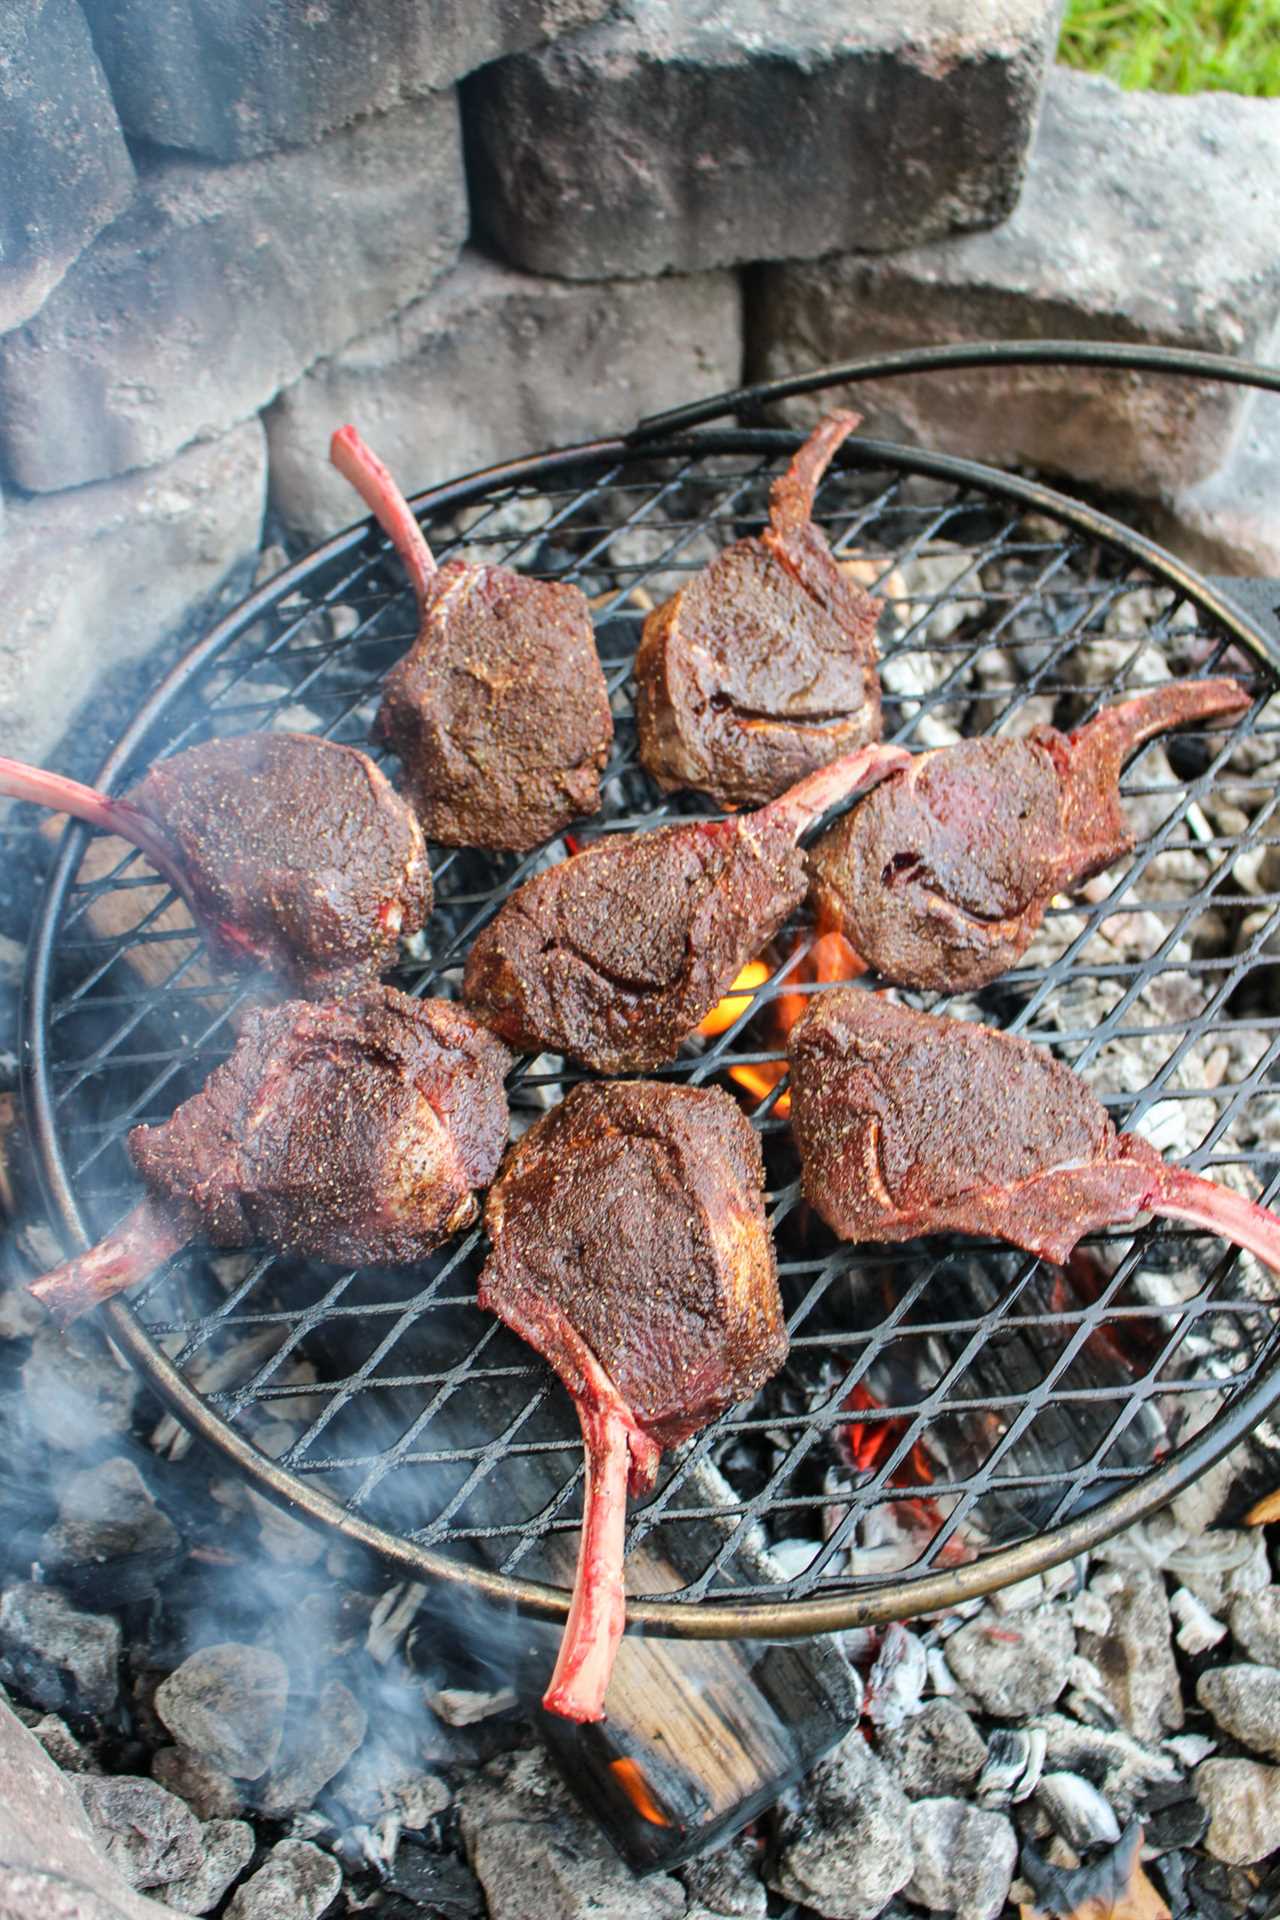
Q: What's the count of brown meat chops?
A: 8